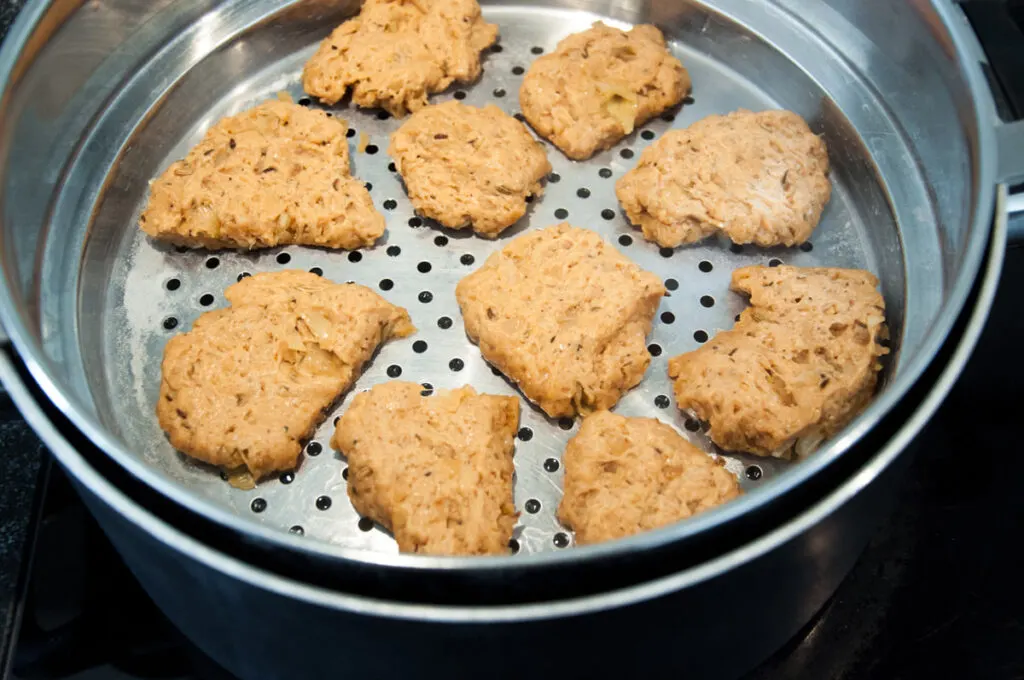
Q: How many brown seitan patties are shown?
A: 10